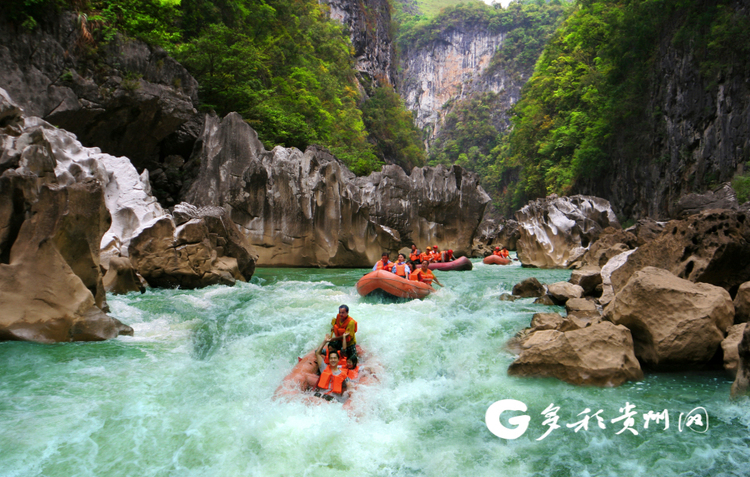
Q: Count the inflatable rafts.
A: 4